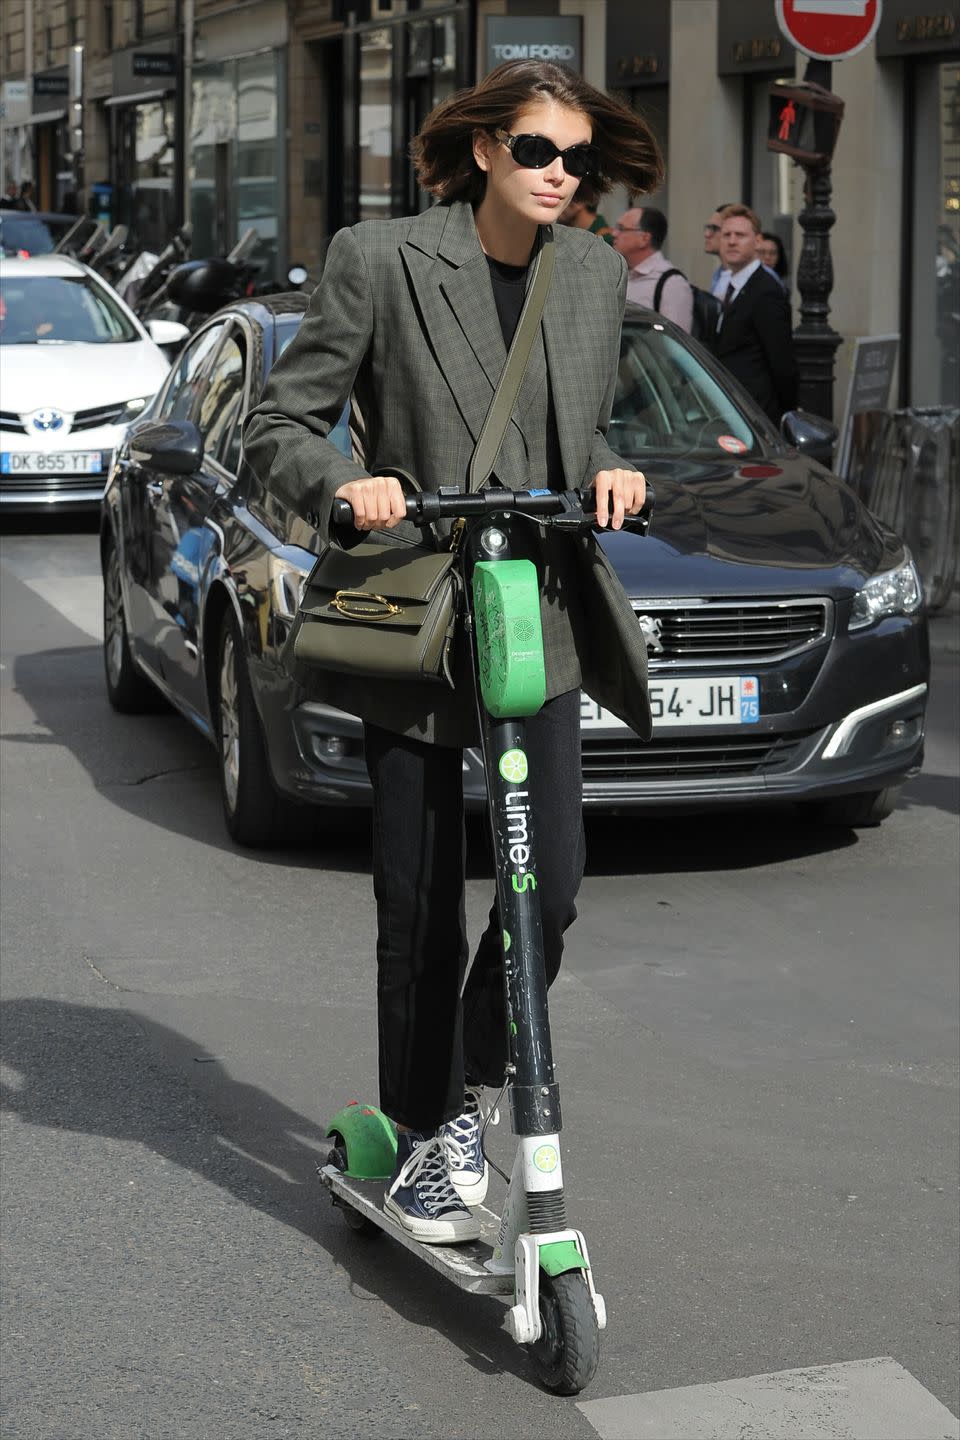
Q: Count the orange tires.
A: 0